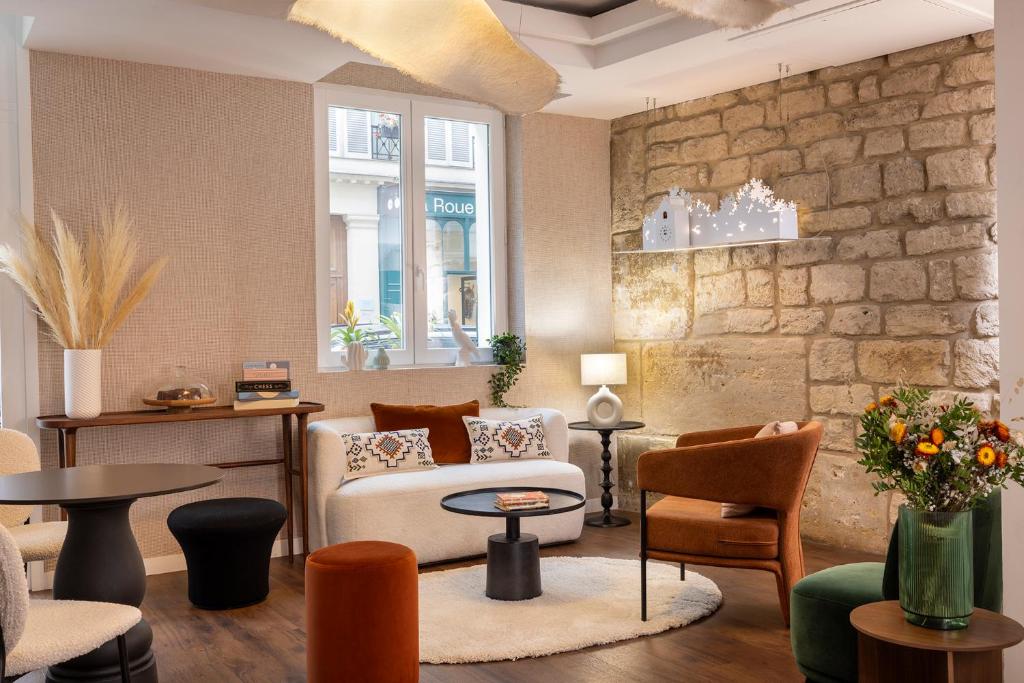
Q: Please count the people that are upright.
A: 0